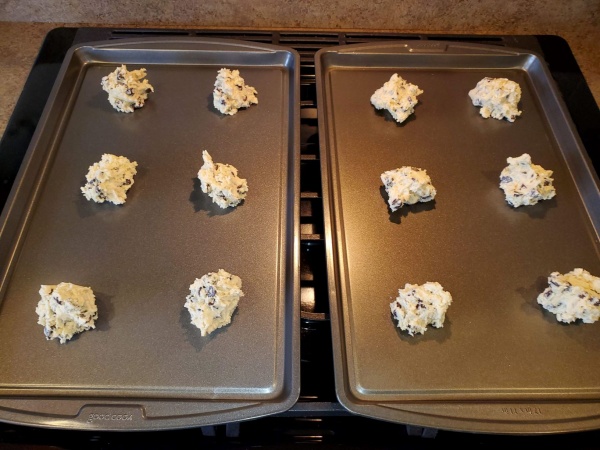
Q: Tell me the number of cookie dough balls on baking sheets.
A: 12